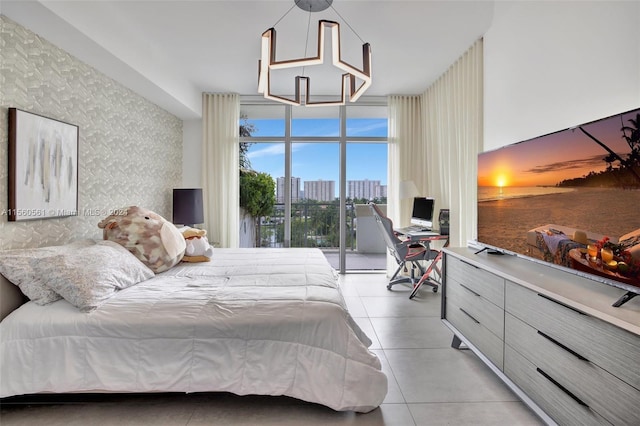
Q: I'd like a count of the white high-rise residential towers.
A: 3